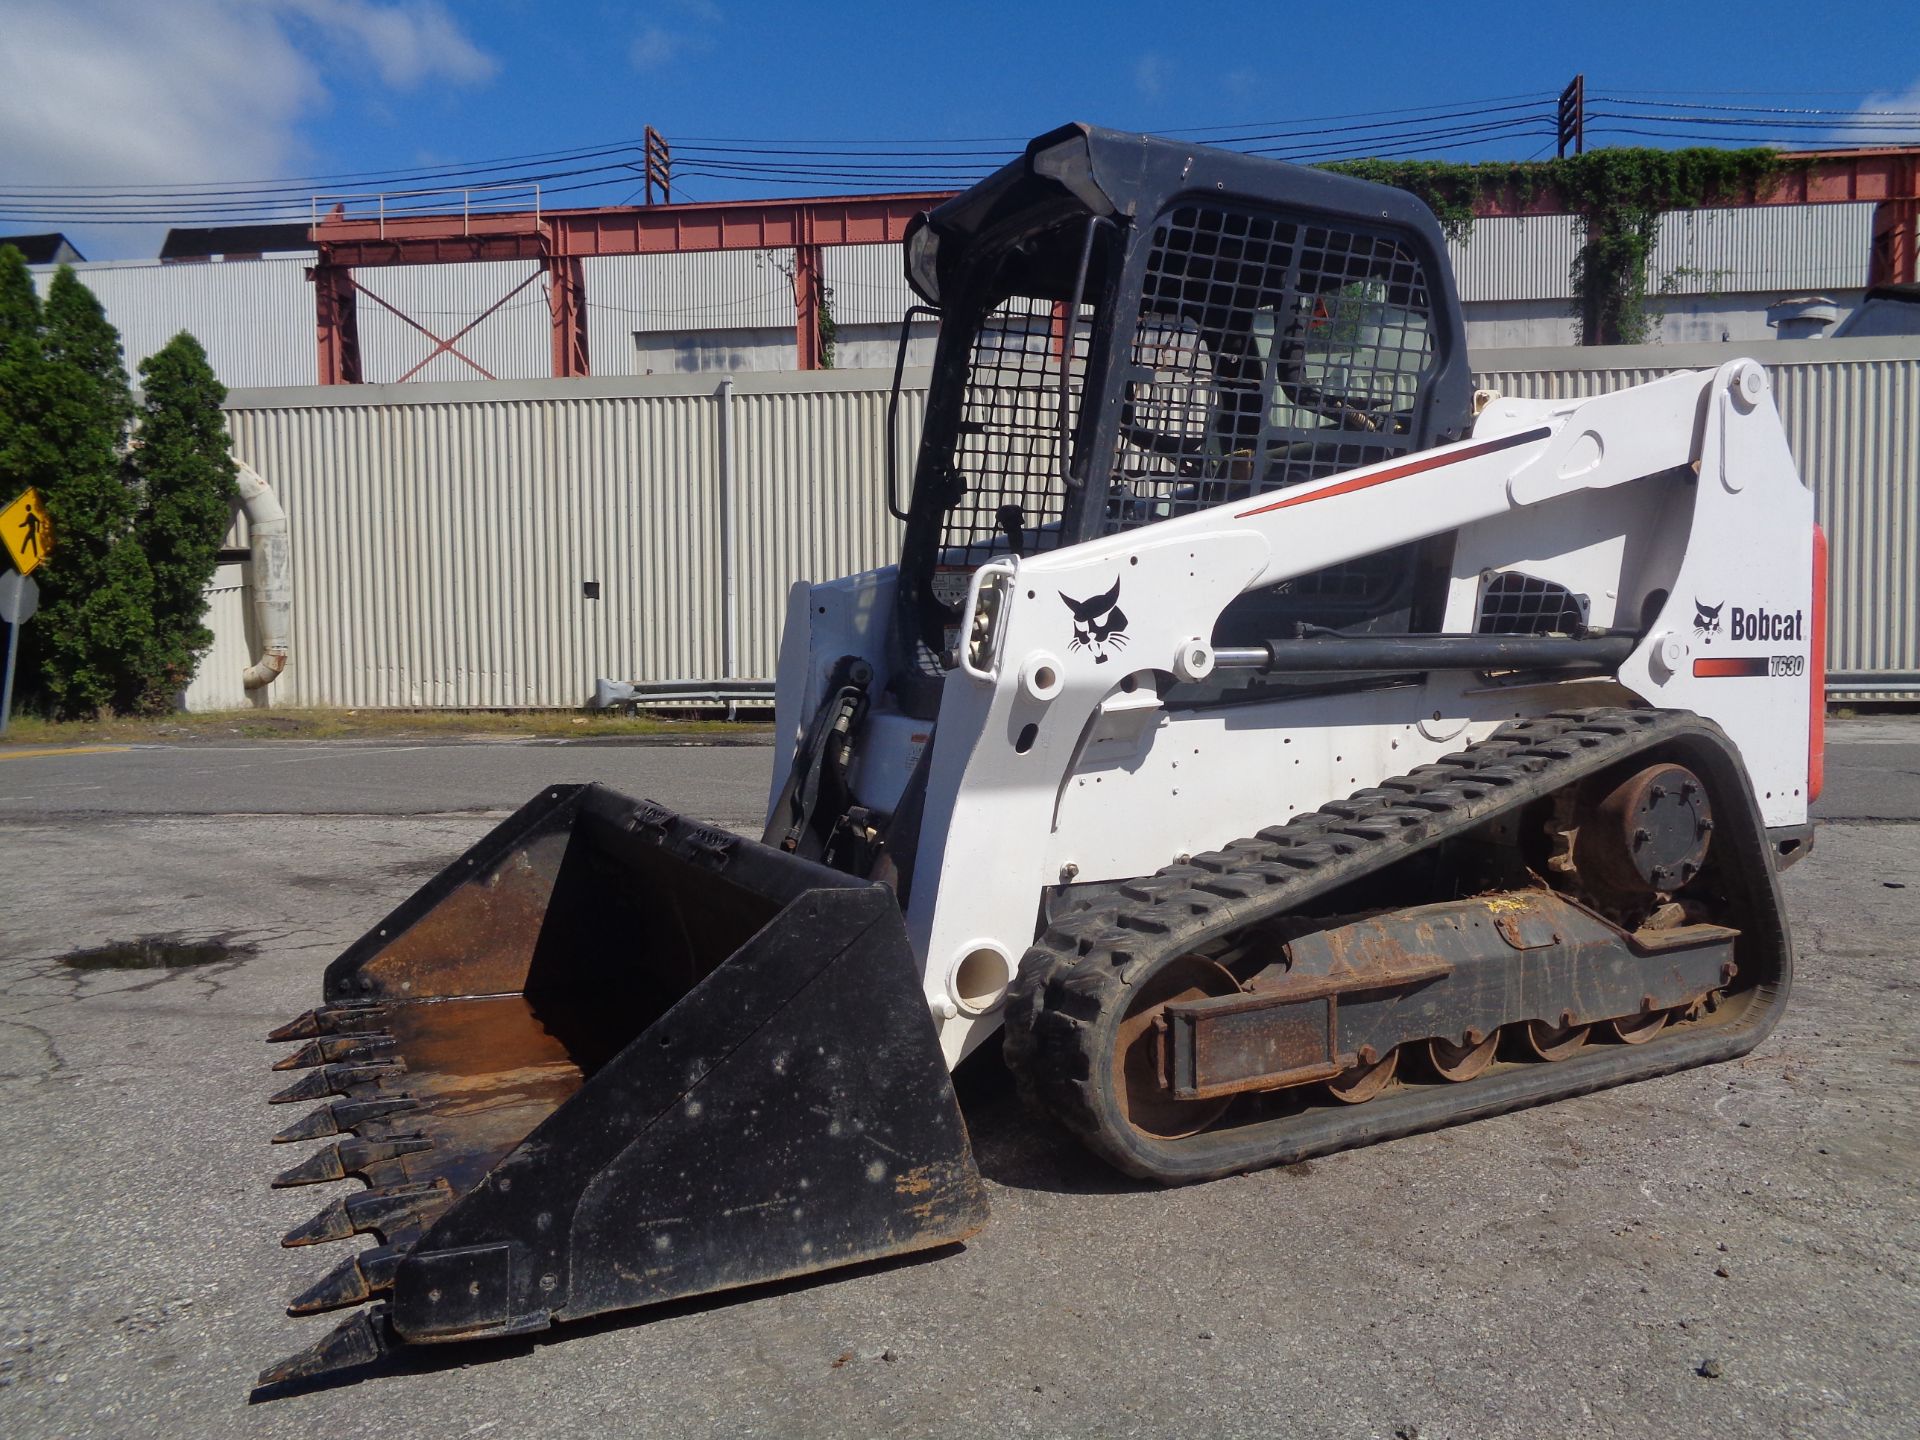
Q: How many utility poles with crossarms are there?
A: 2